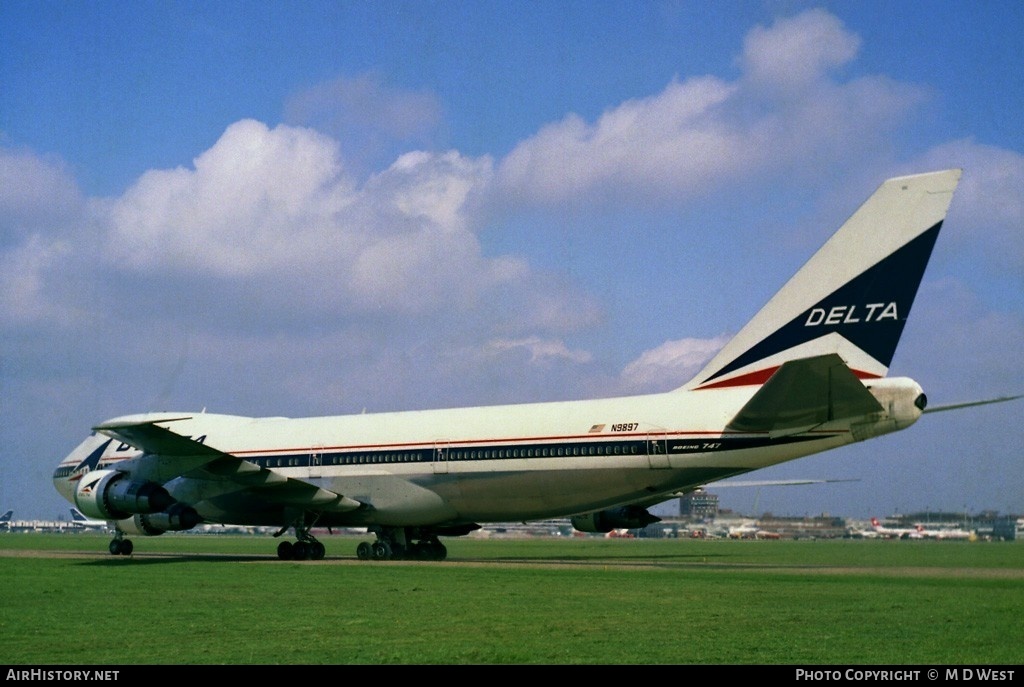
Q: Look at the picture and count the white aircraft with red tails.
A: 2